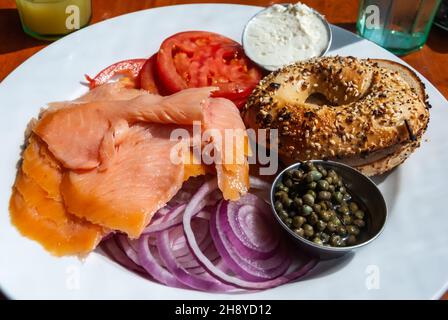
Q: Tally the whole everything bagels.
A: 1